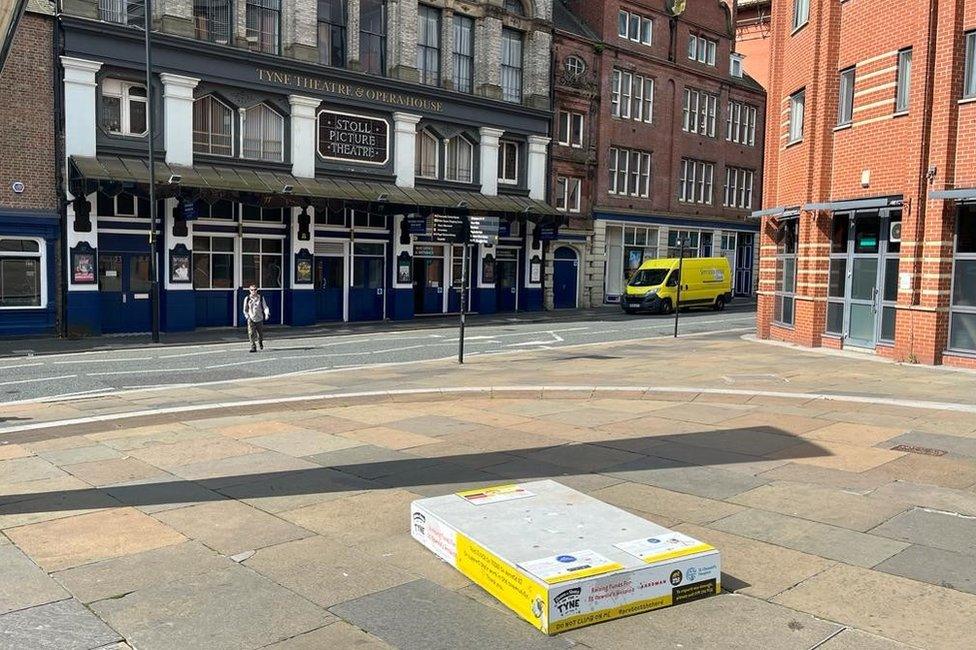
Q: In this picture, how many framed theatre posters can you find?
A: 6